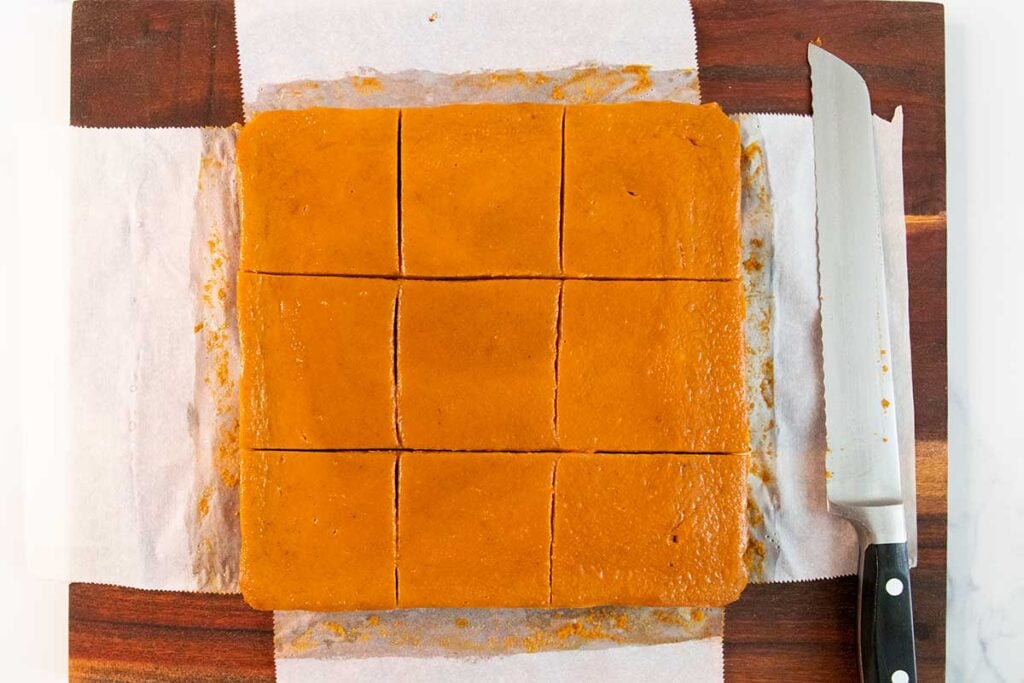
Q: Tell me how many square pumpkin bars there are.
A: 9